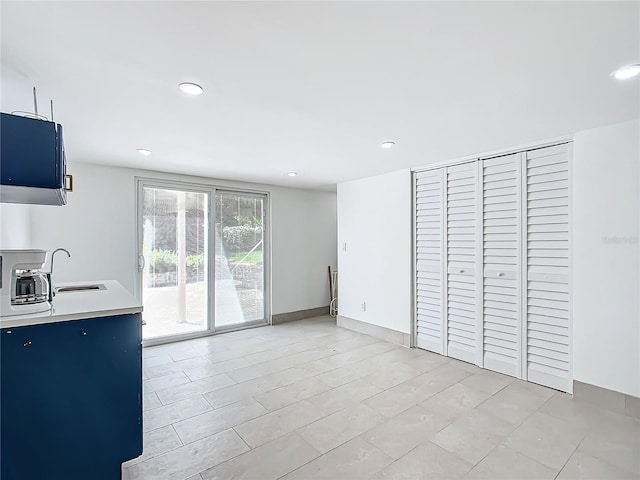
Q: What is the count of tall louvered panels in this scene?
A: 4